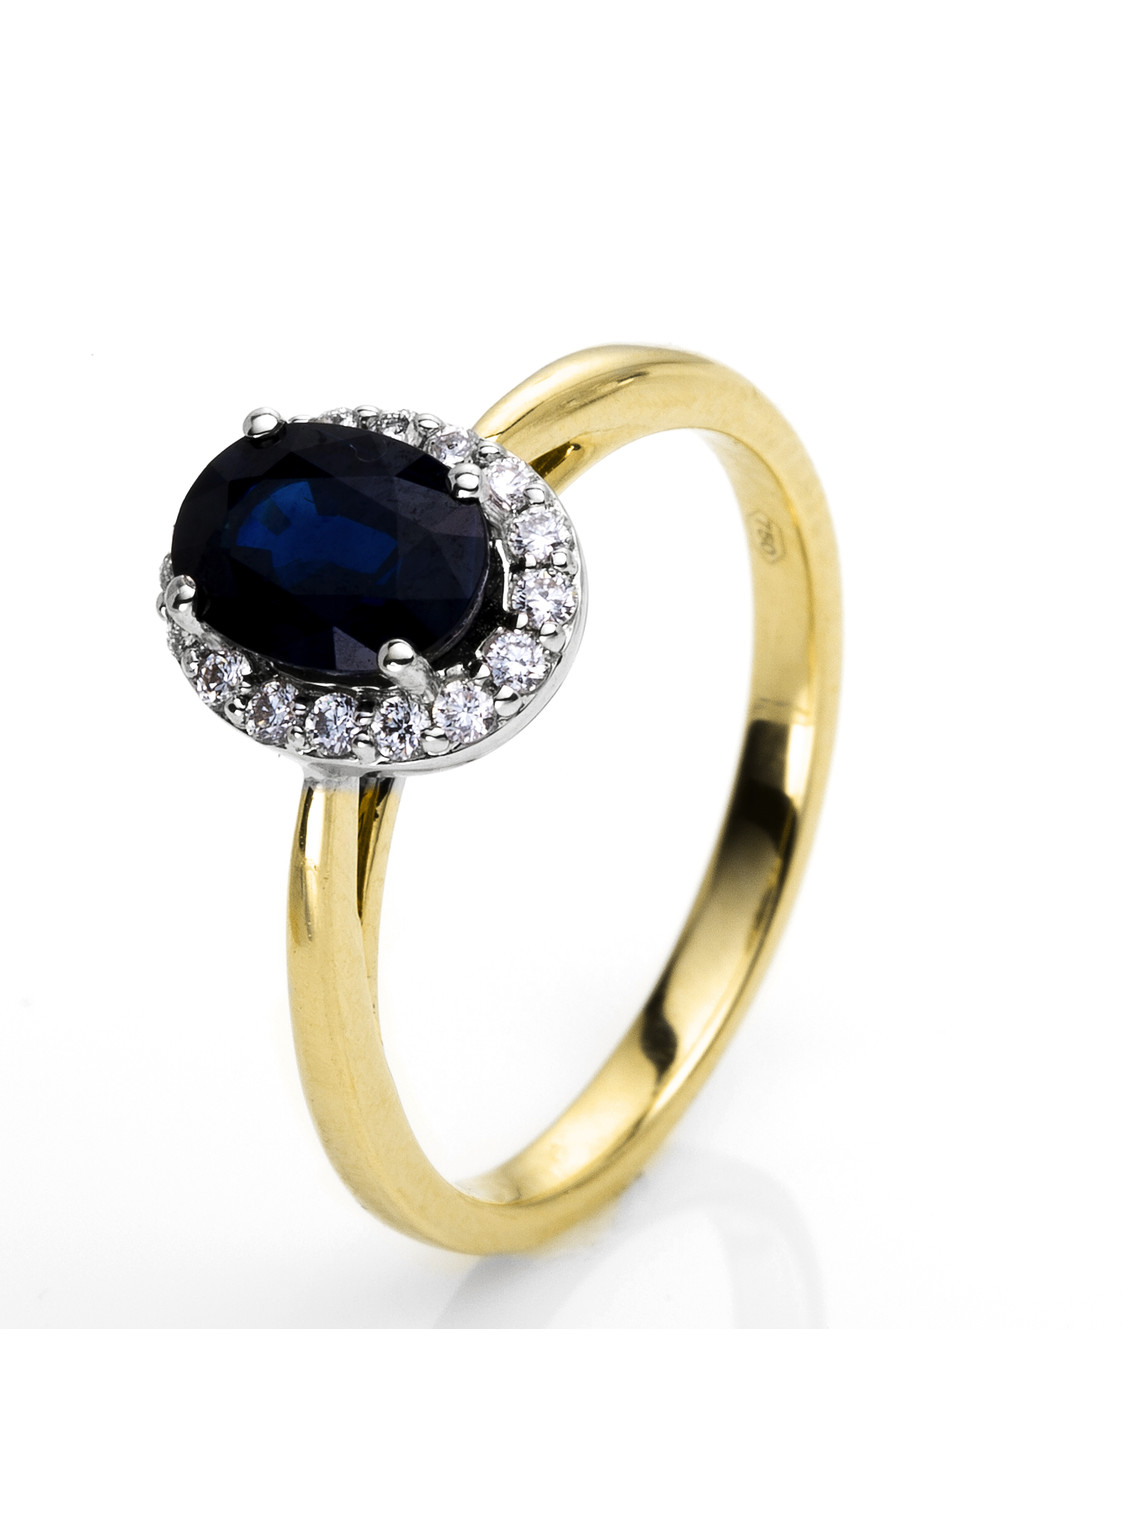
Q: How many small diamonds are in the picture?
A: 14